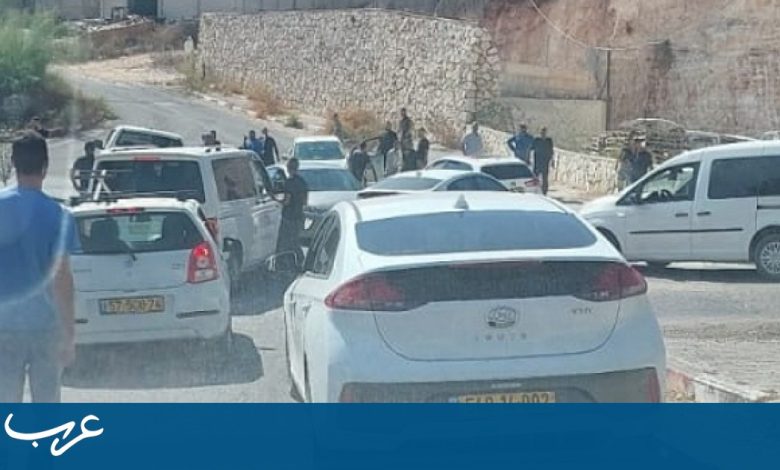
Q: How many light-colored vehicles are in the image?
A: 9